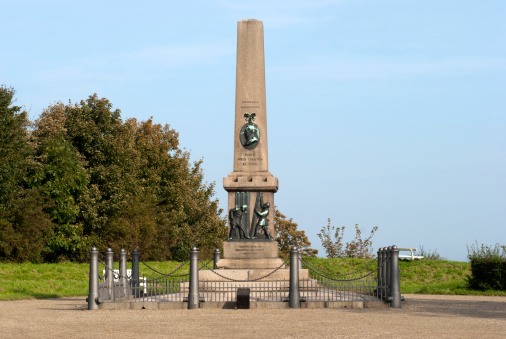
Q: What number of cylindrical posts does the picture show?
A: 12